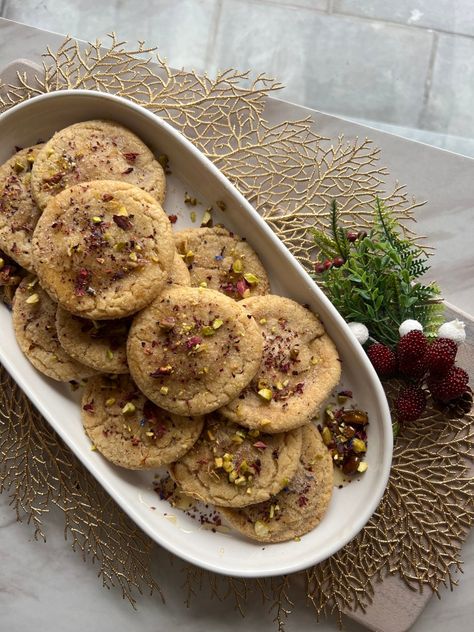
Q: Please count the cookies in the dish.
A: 11